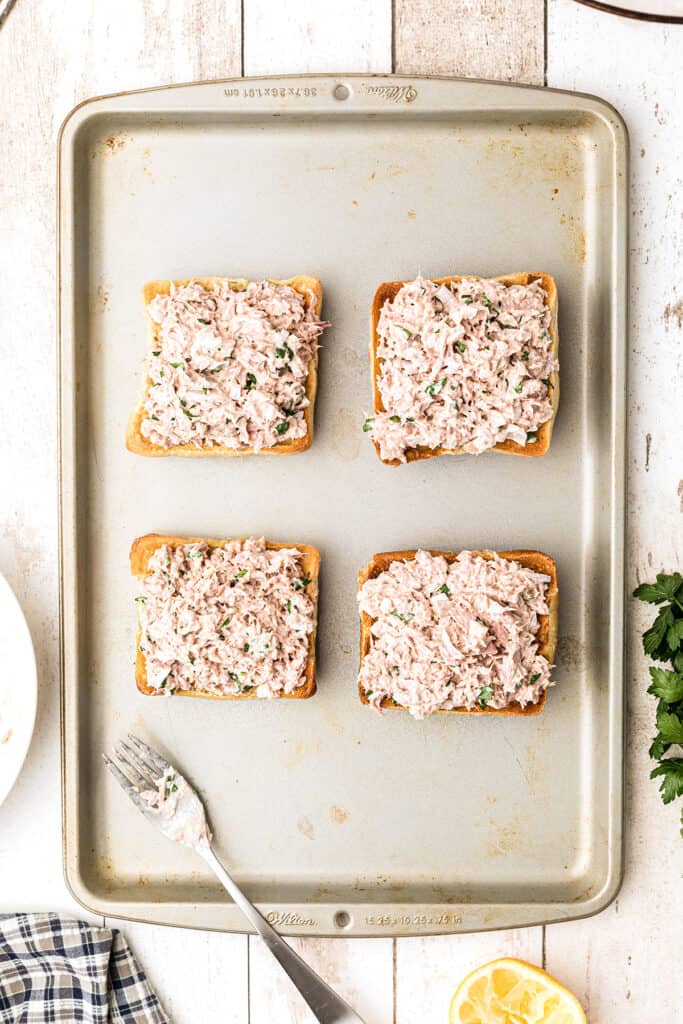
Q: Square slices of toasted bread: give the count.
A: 4